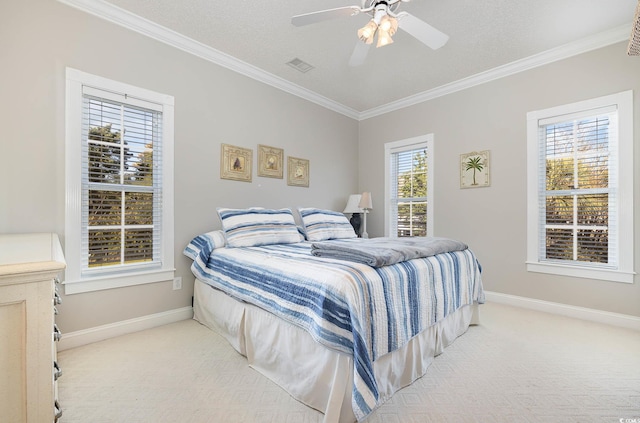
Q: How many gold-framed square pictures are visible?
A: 3